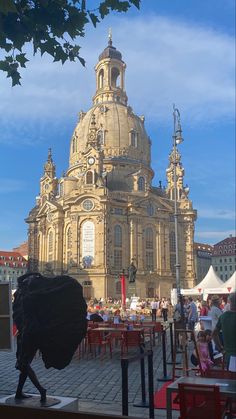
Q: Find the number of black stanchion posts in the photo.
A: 5